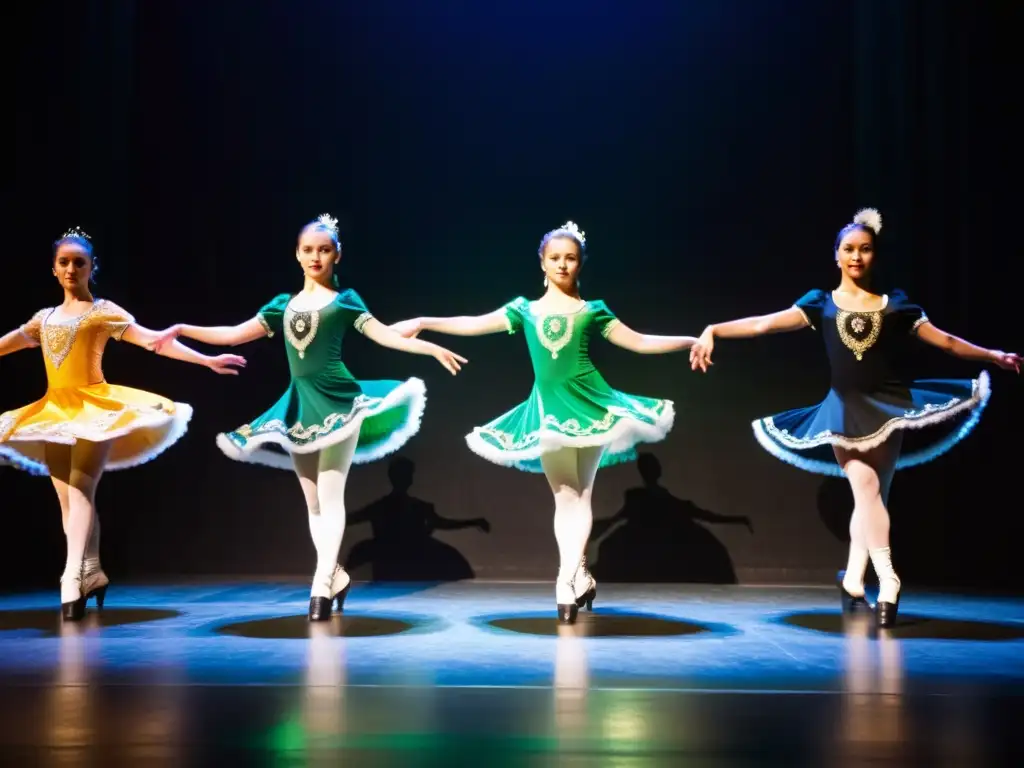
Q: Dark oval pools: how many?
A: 4